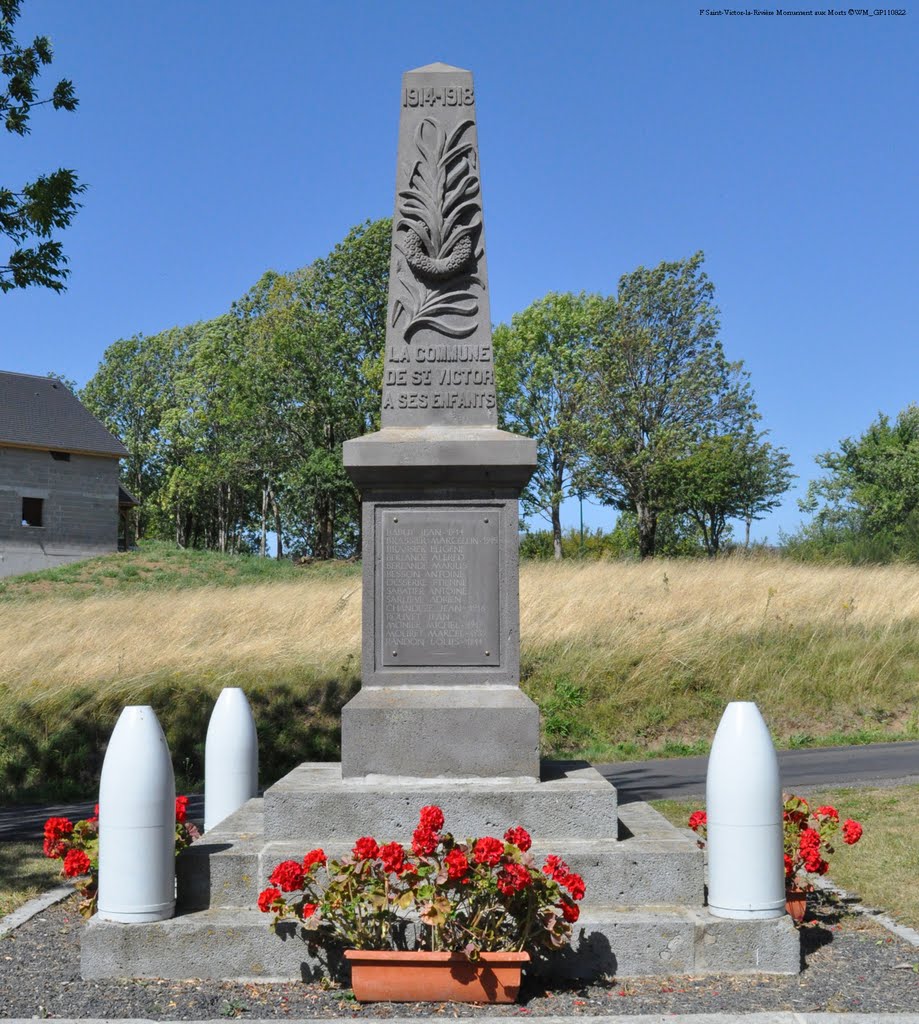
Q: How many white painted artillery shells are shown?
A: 3